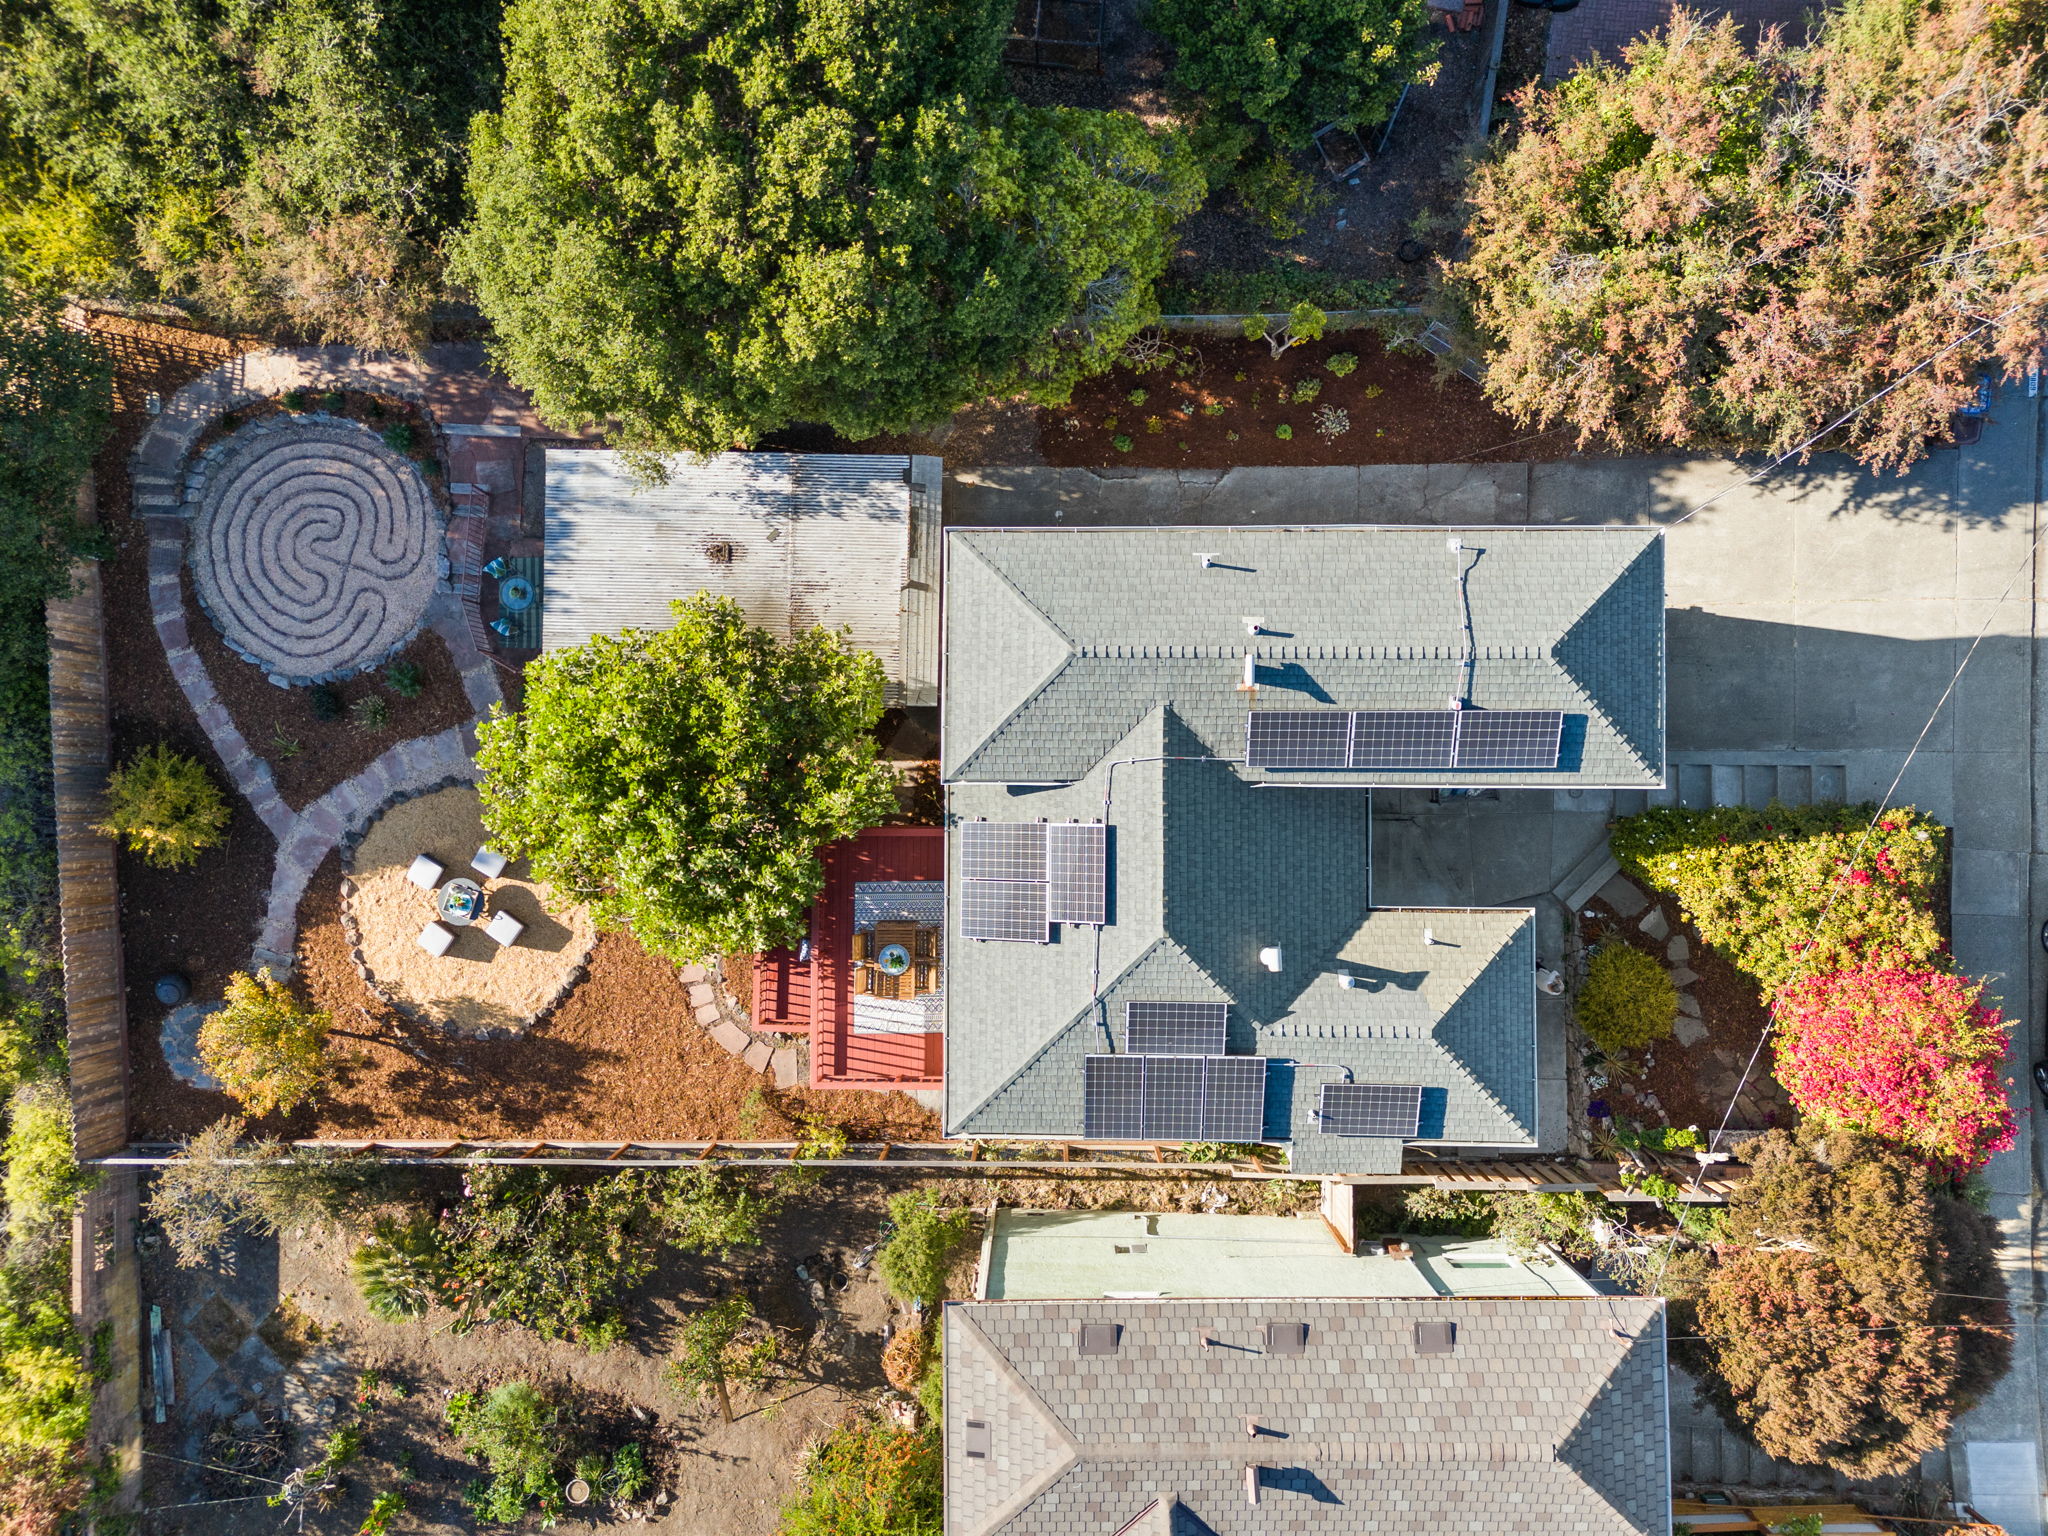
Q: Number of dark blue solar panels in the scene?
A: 11